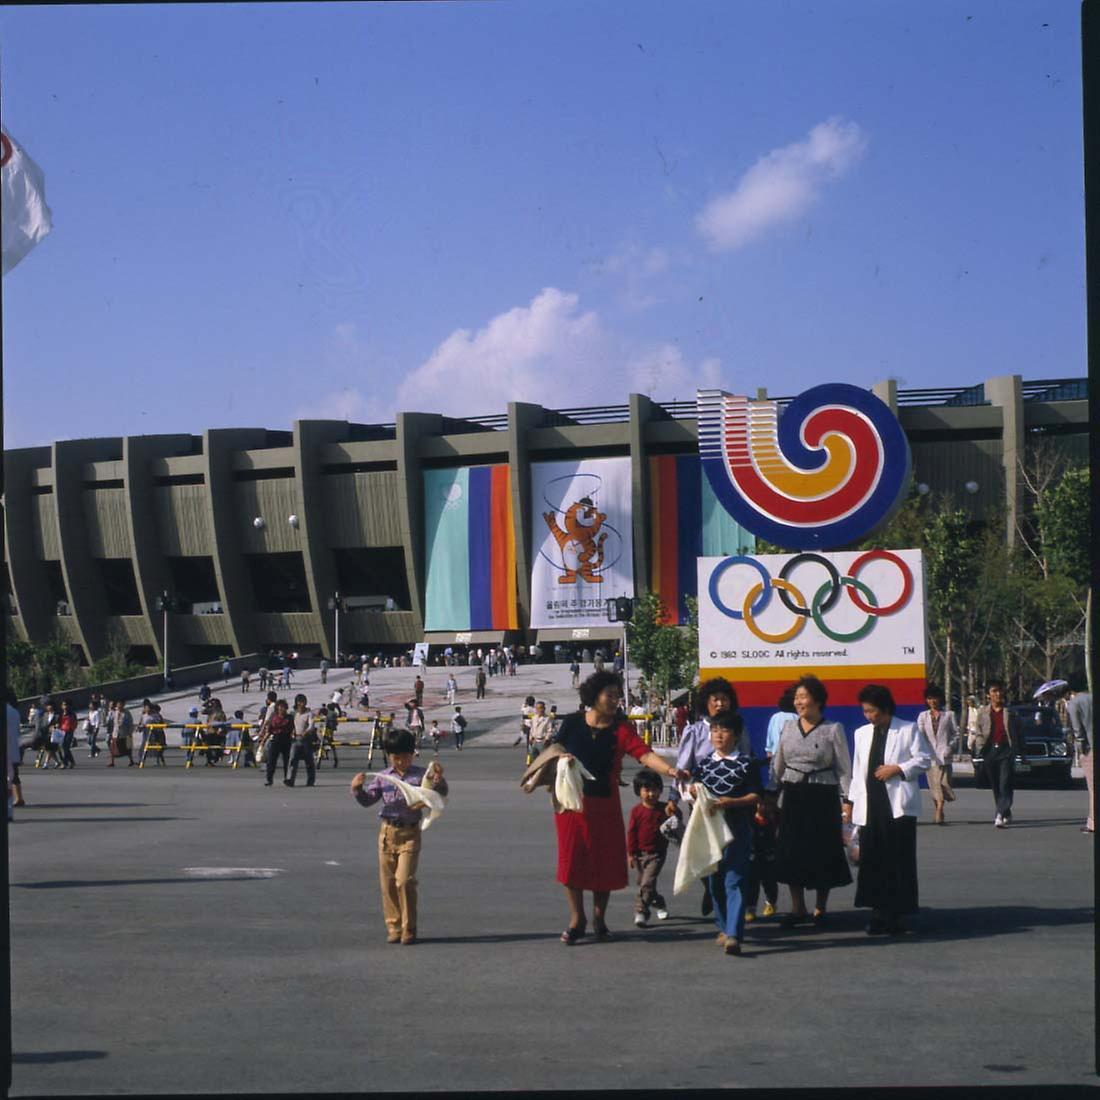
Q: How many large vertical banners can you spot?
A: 3